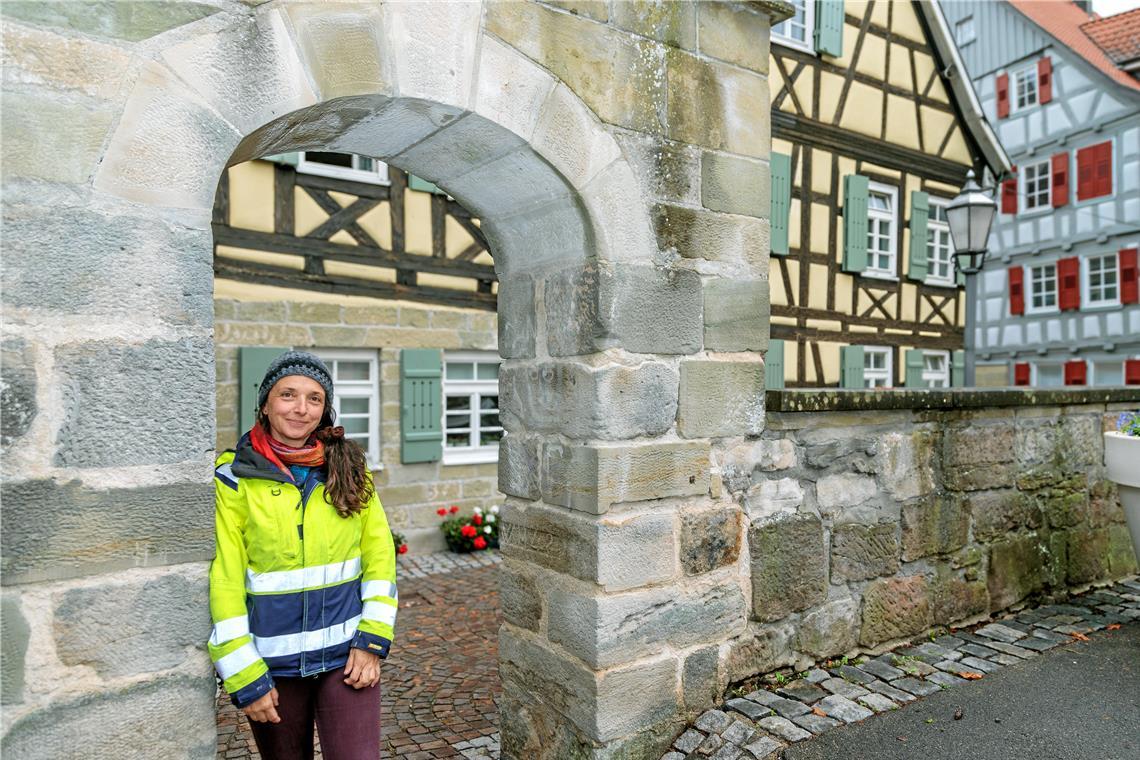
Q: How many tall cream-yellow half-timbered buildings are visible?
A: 1